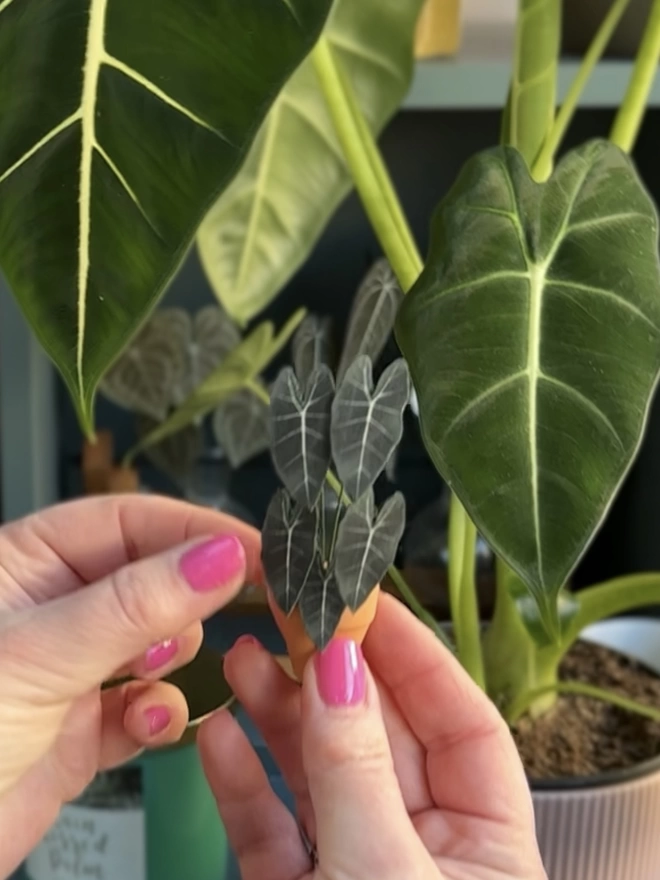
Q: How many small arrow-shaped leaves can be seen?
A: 5